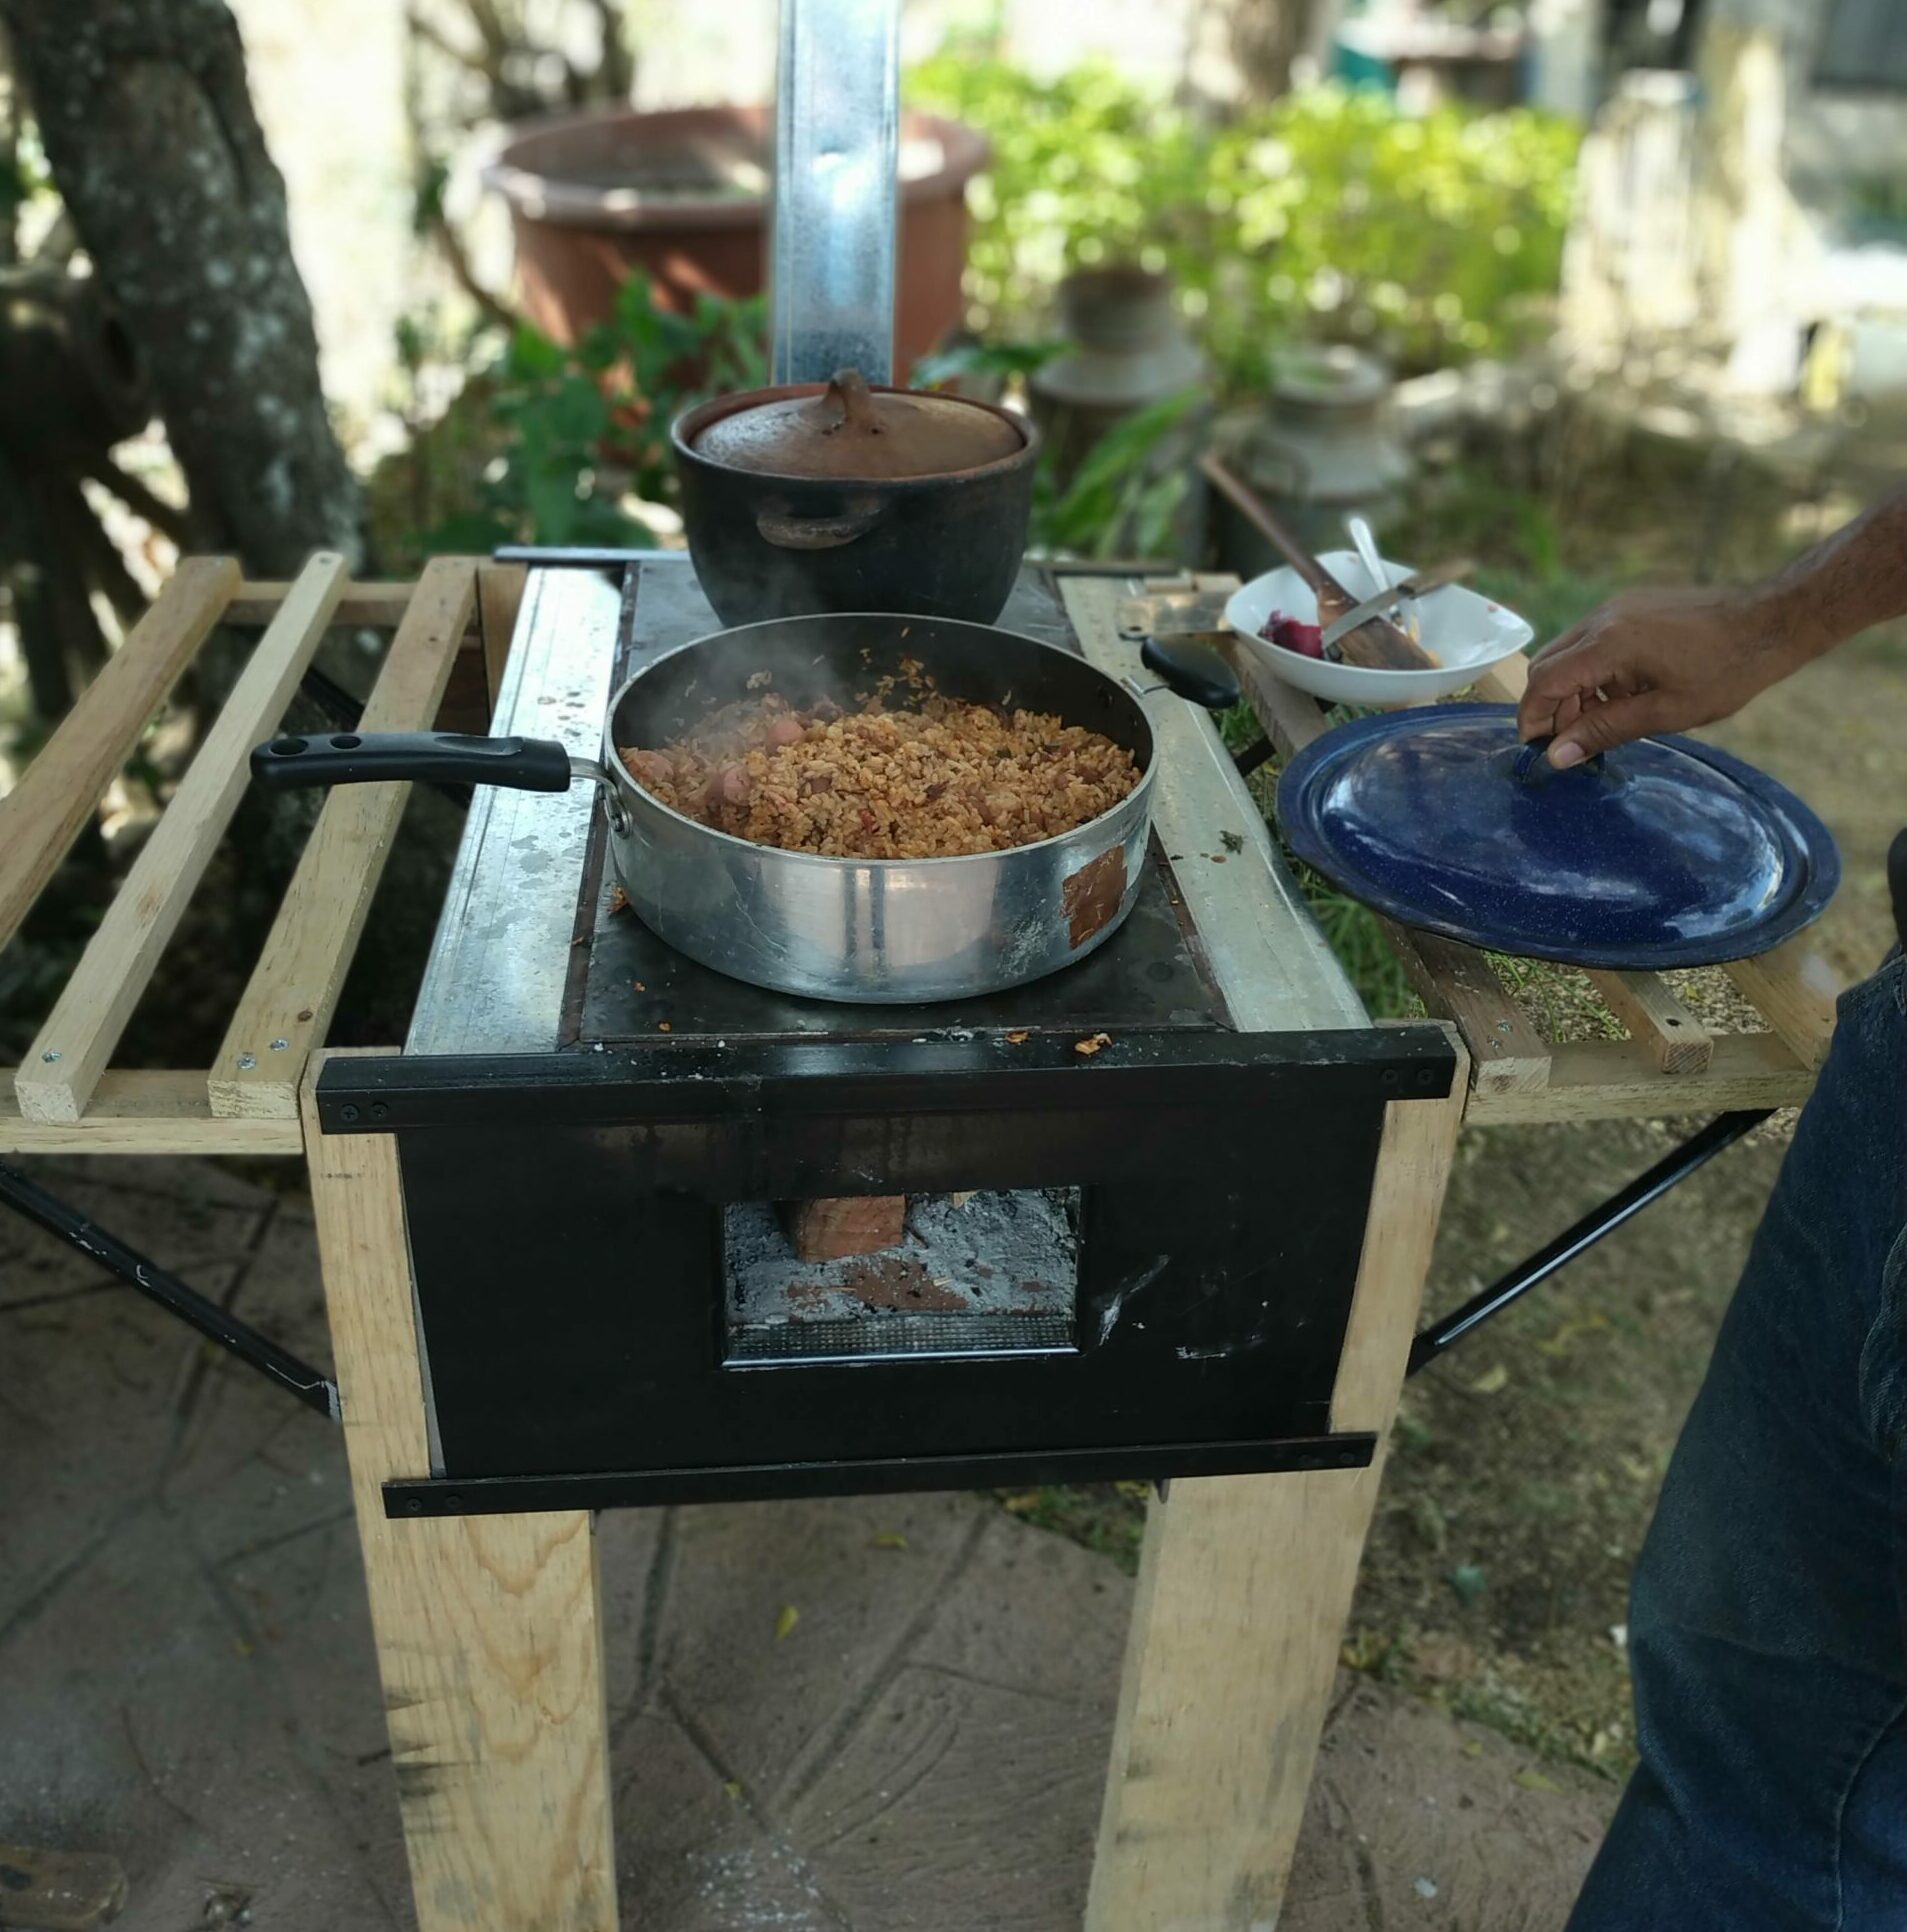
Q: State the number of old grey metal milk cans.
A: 2